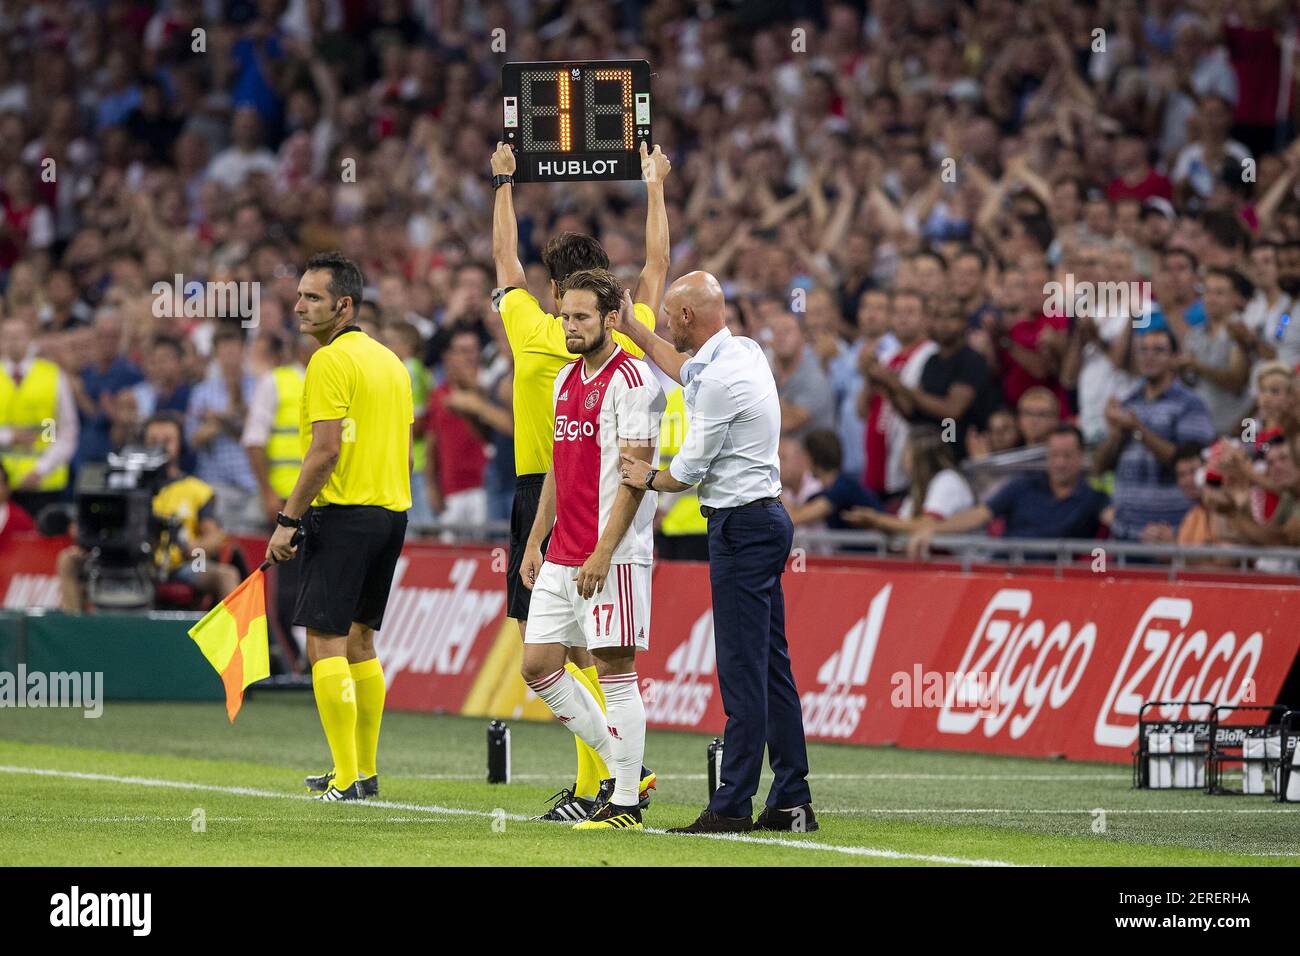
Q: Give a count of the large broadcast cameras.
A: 1